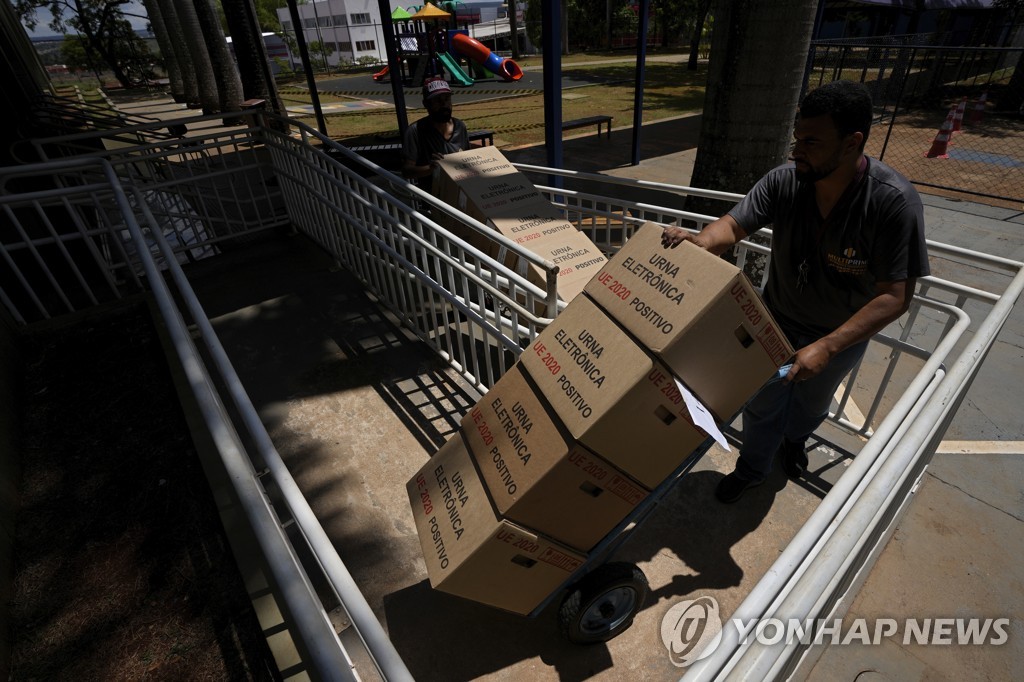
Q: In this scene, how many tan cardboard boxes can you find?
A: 8